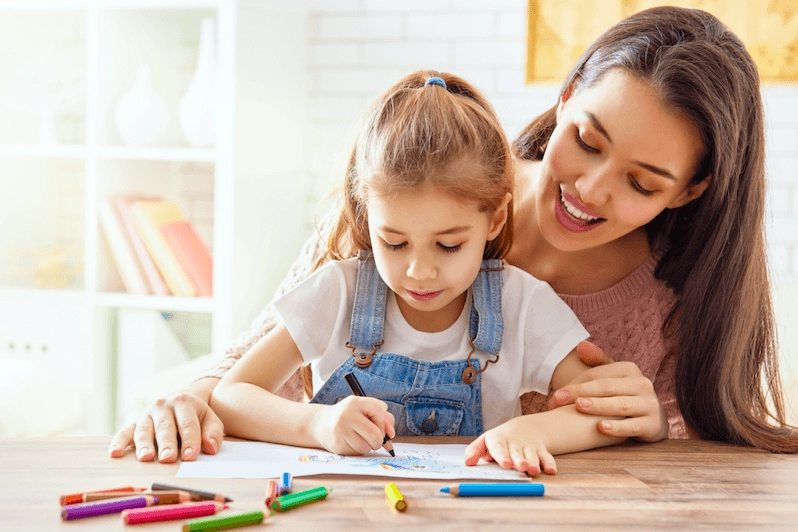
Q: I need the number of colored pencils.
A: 12